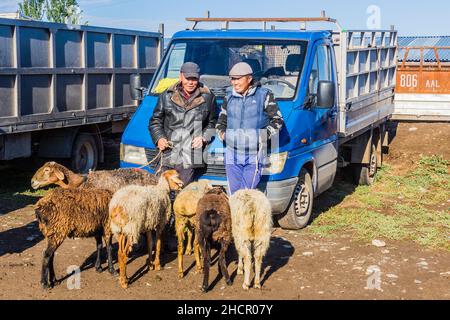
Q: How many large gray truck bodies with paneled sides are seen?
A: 2